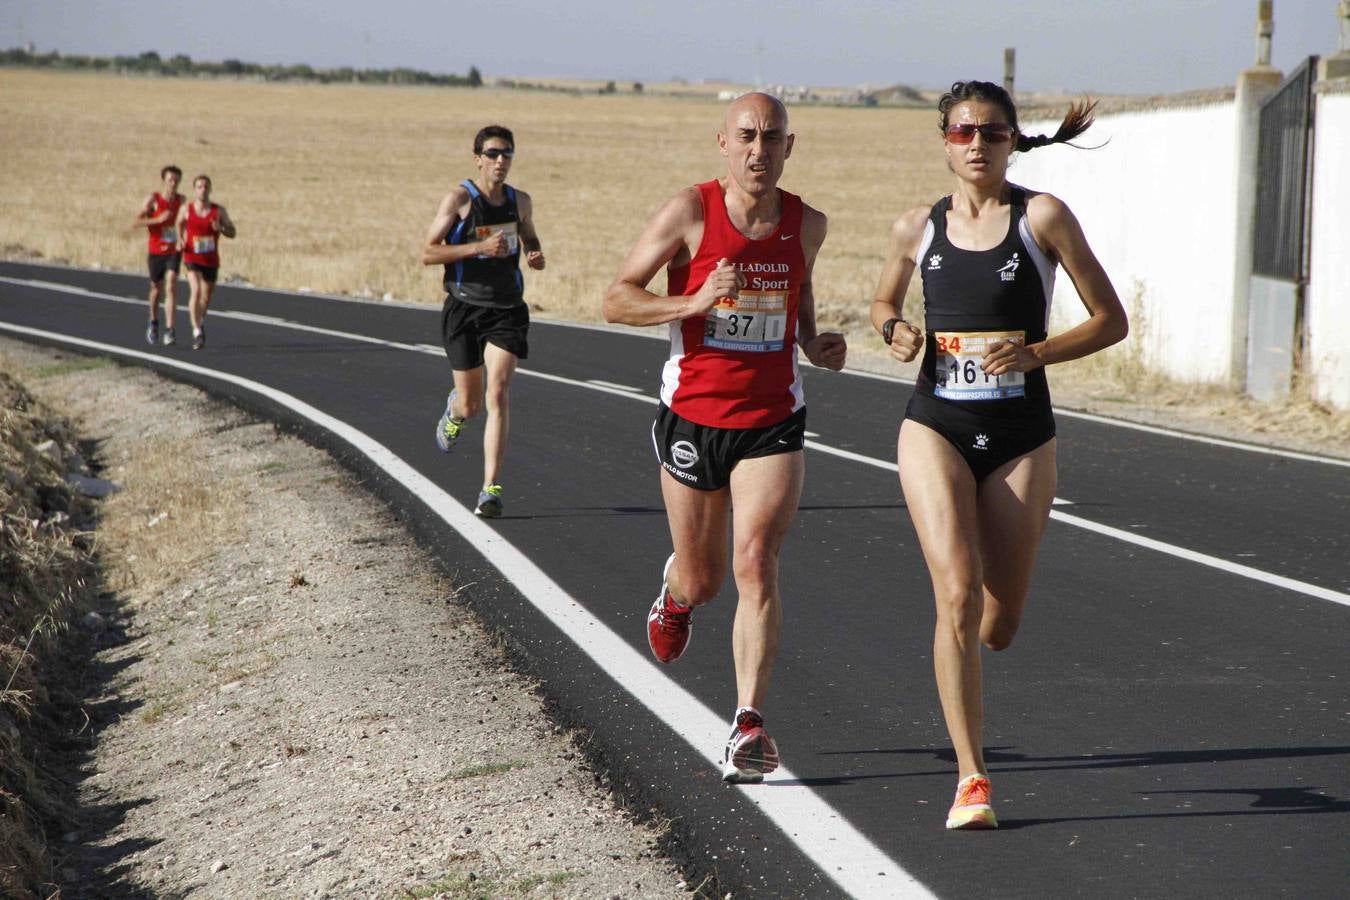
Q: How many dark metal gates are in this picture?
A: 1